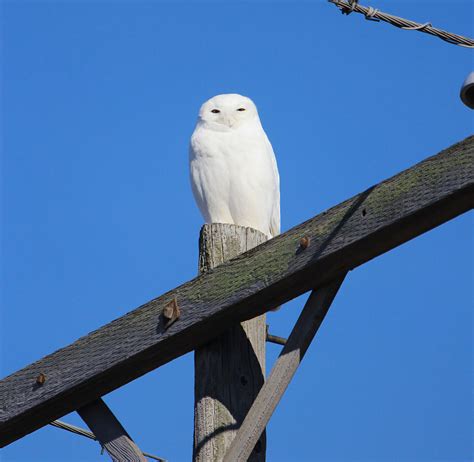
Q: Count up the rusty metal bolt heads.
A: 3